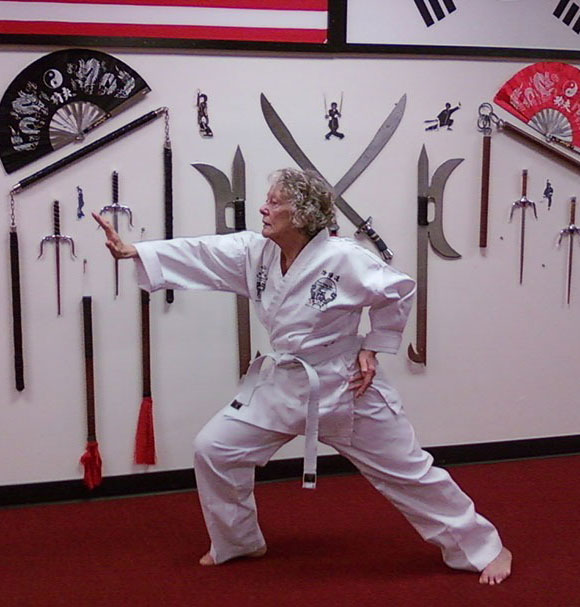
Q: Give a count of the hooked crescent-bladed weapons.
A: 2